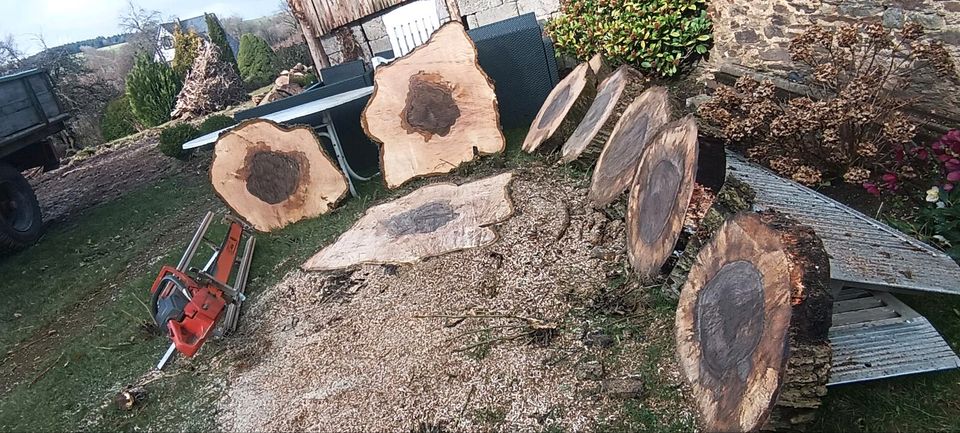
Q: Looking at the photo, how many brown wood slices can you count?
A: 8